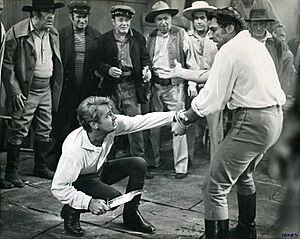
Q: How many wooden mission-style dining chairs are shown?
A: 0